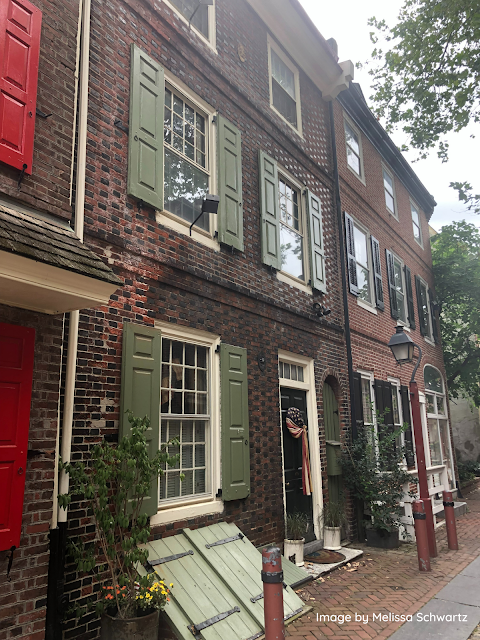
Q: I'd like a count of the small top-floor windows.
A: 5